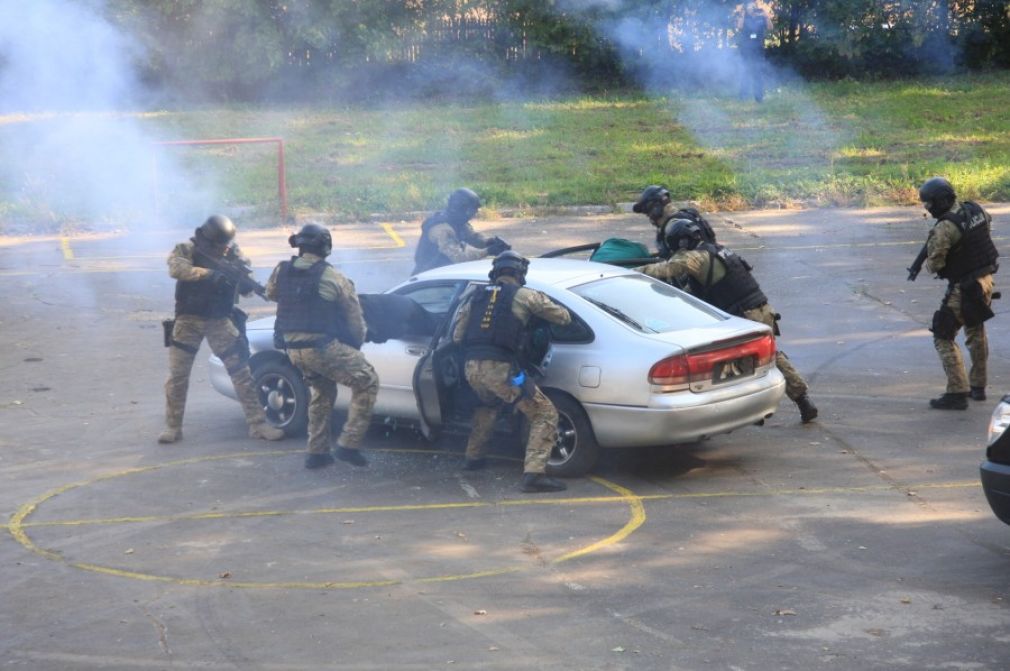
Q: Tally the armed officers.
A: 7